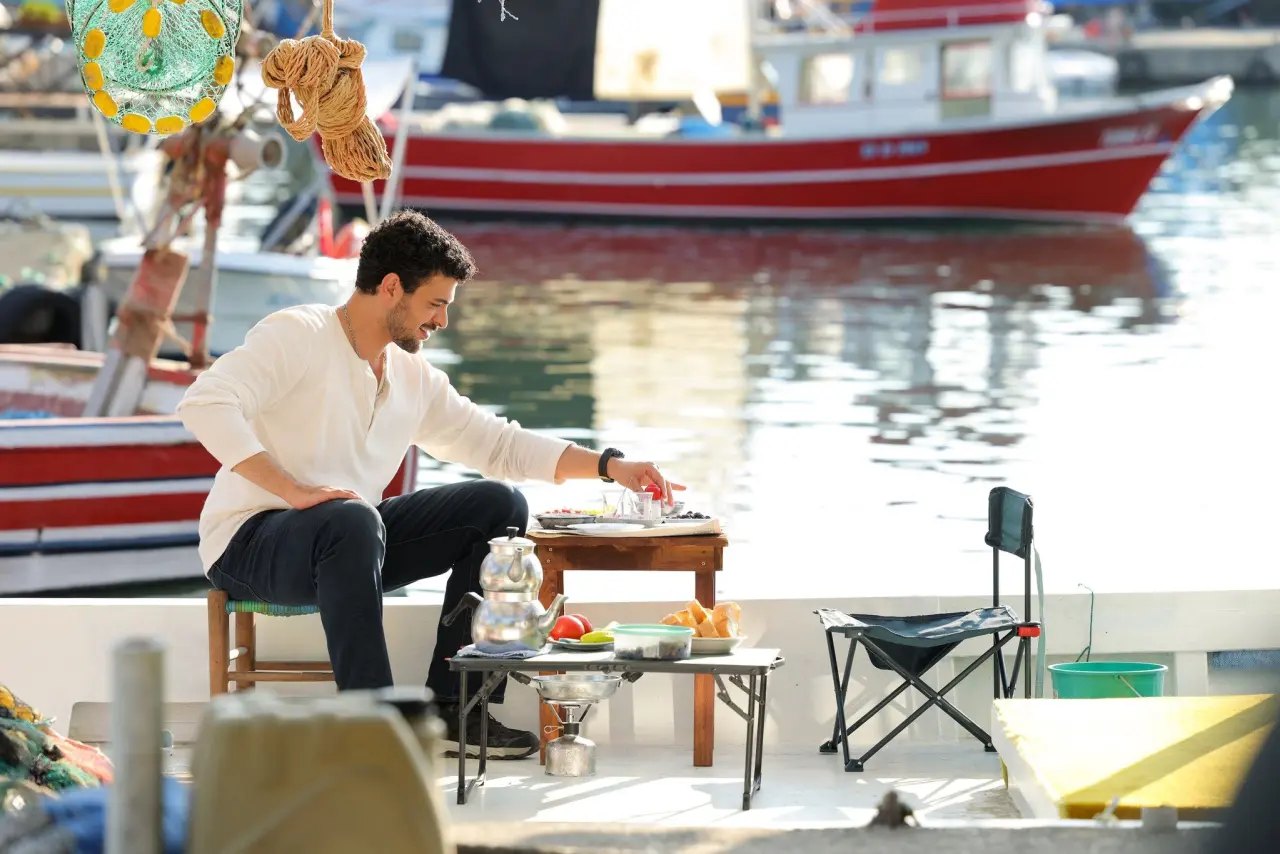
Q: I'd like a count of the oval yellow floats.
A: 11